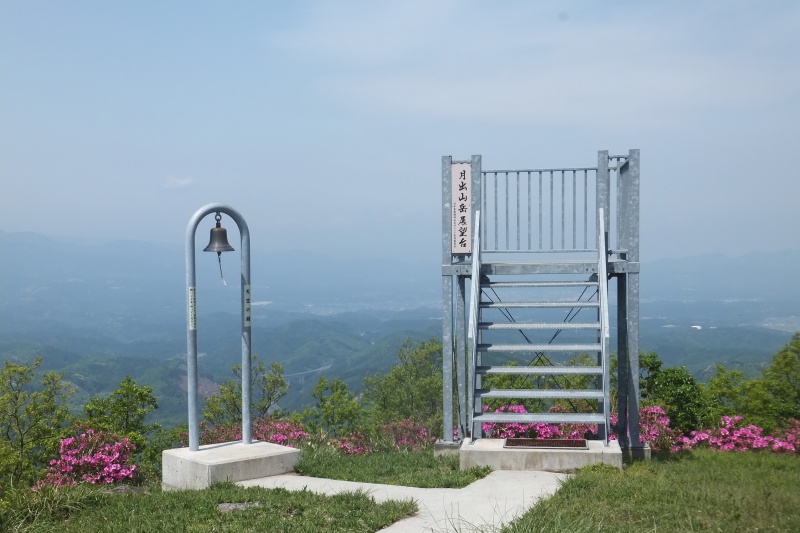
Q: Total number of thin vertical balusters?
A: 10